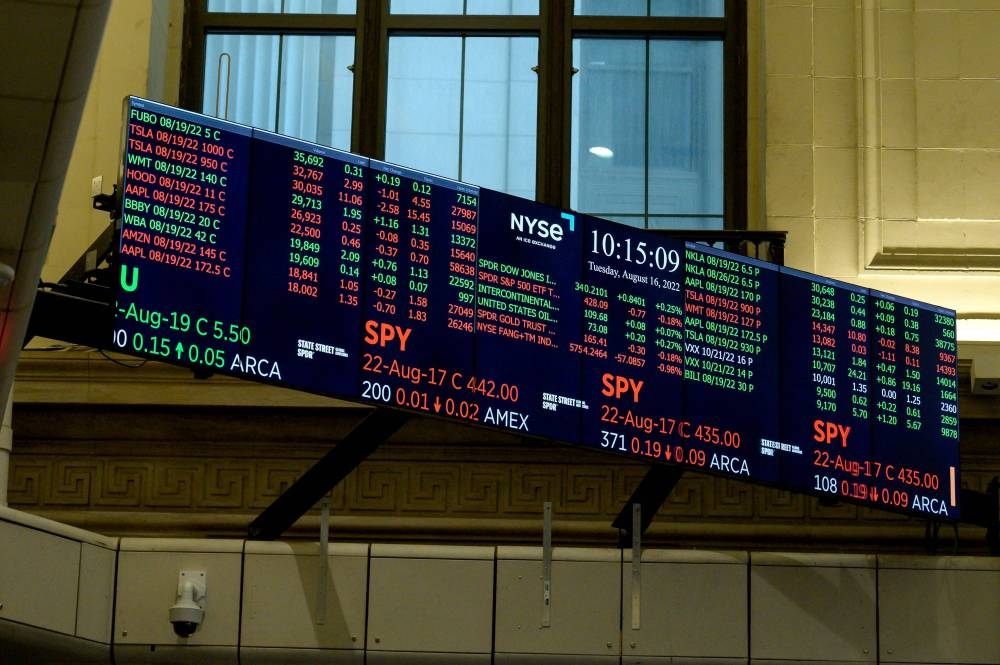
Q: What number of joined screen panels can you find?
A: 8